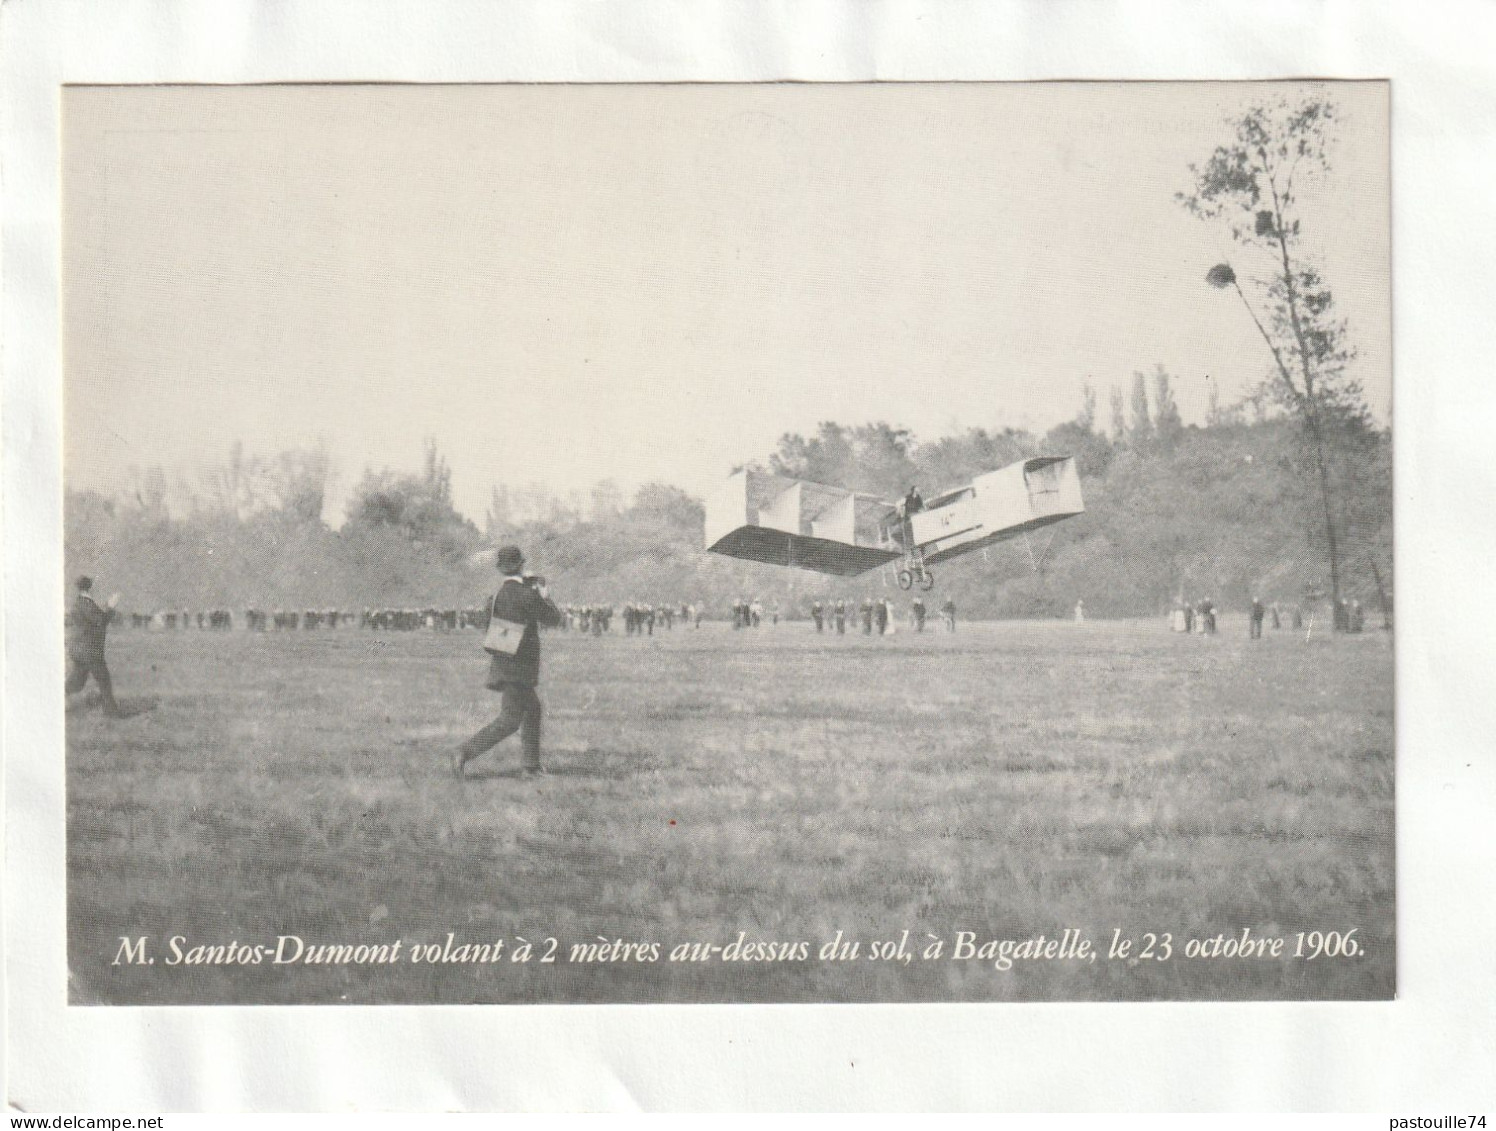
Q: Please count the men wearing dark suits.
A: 2